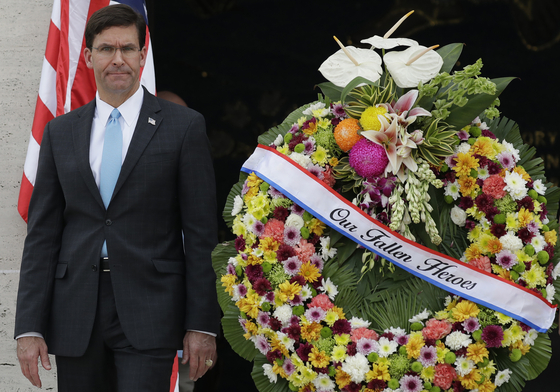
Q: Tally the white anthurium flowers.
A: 3